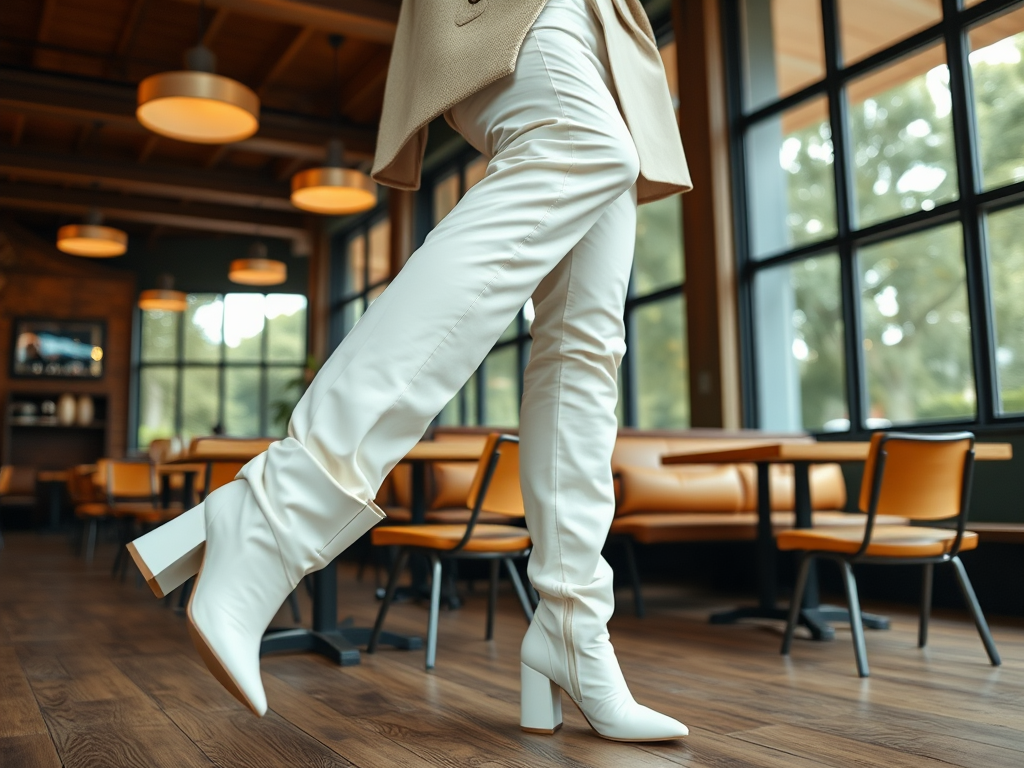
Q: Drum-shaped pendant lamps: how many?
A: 5